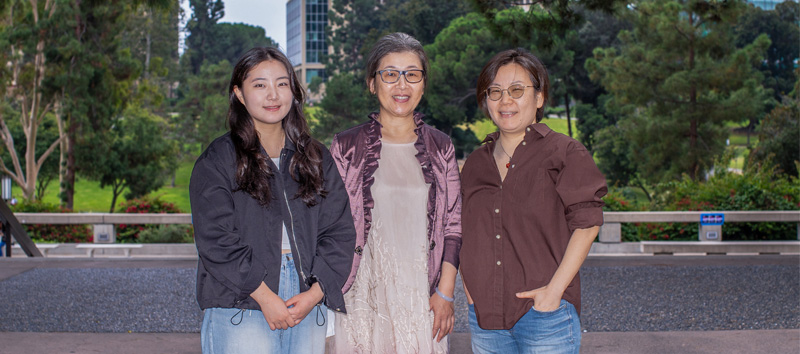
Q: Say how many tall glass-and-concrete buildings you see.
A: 1